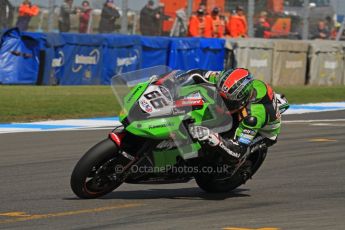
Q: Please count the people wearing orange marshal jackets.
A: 4